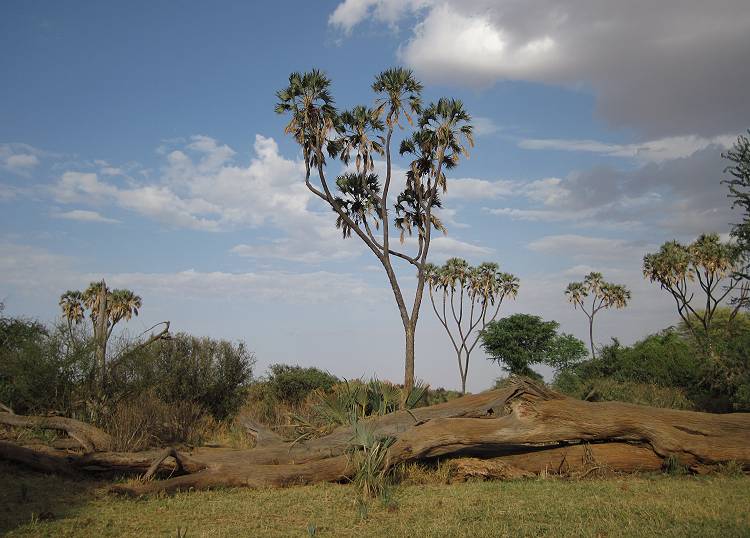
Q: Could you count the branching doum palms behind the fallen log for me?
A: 5